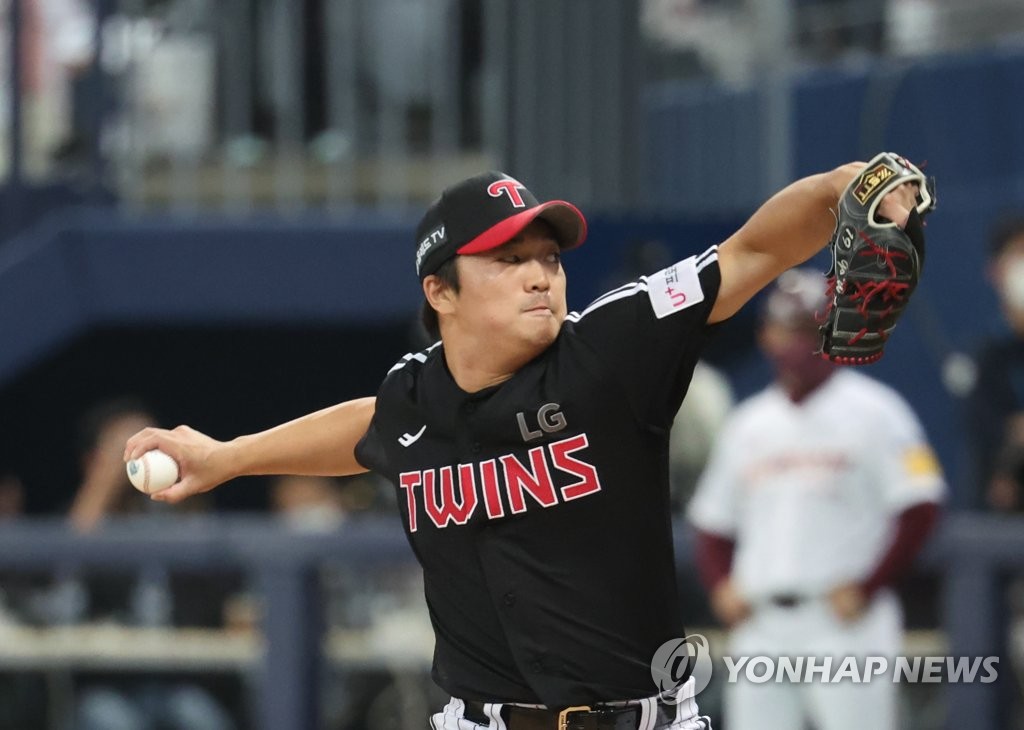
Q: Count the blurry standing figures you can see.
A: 2